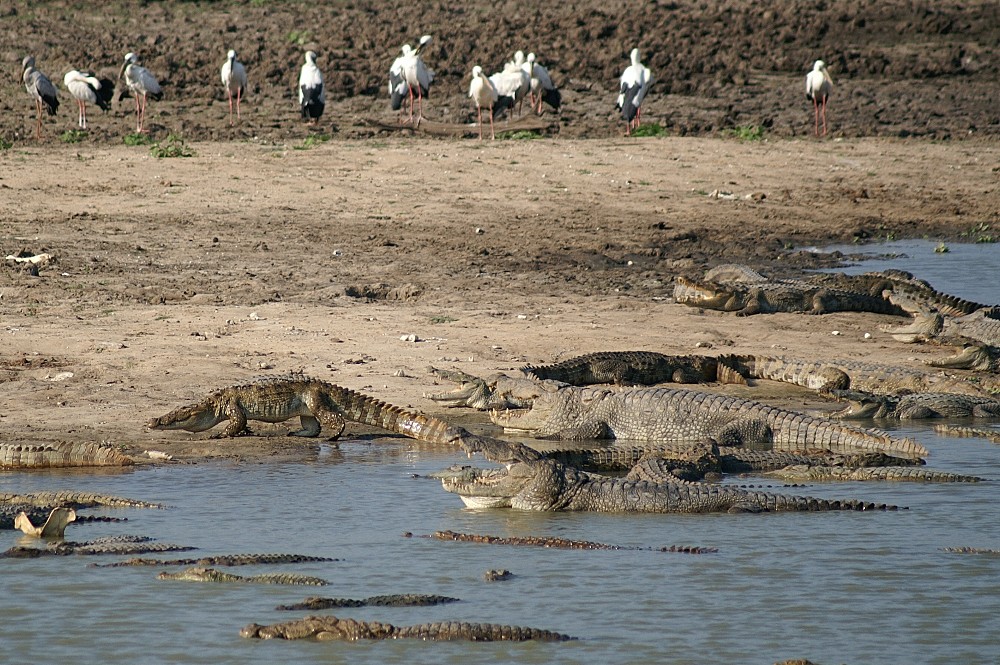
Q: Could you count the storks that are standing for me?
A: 12